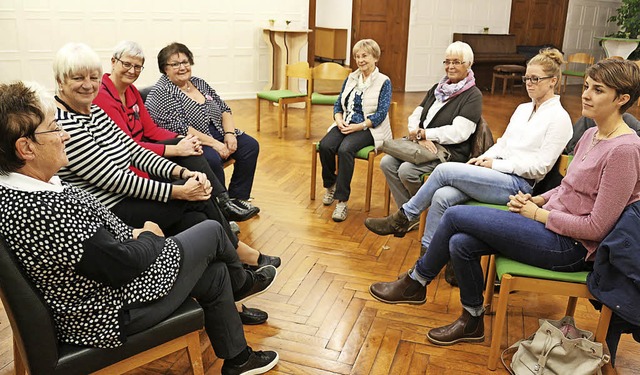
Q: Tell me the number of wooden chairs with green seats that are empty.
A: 3